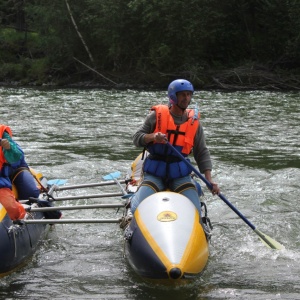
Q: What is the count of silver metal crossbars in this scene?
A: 4